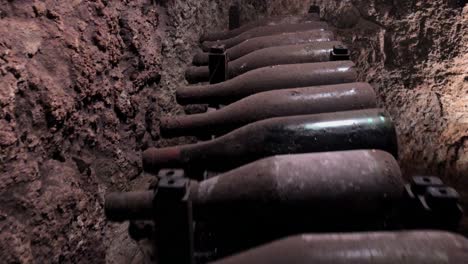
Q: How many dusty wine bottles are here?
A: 9